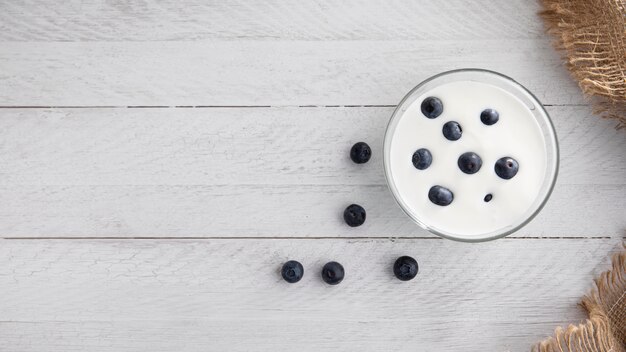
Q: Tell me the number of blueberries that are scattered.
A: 5